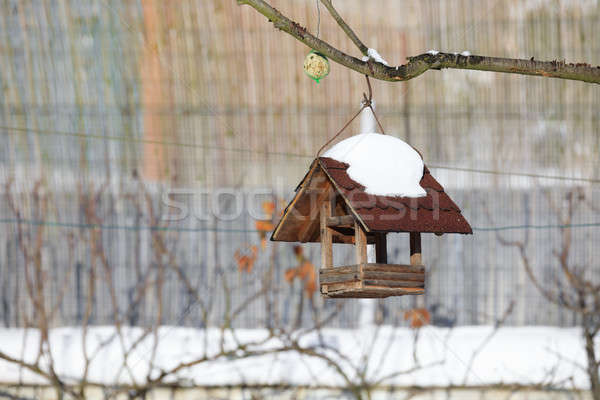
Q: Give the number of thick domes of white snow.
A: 1